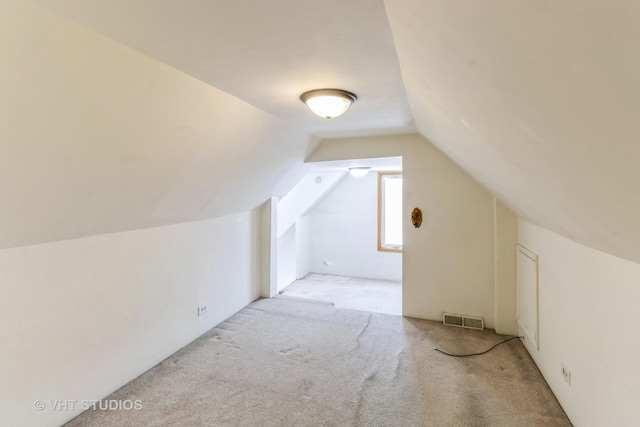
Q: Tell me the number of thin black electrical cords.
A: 1